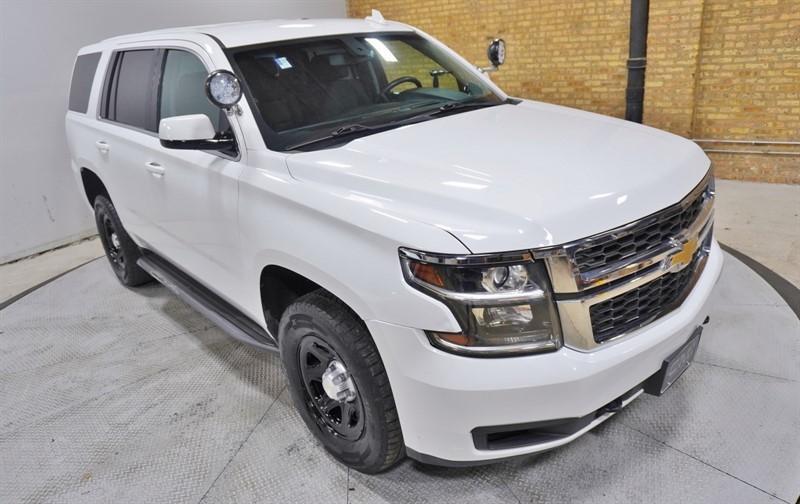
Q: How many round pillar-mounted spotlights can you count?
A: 2